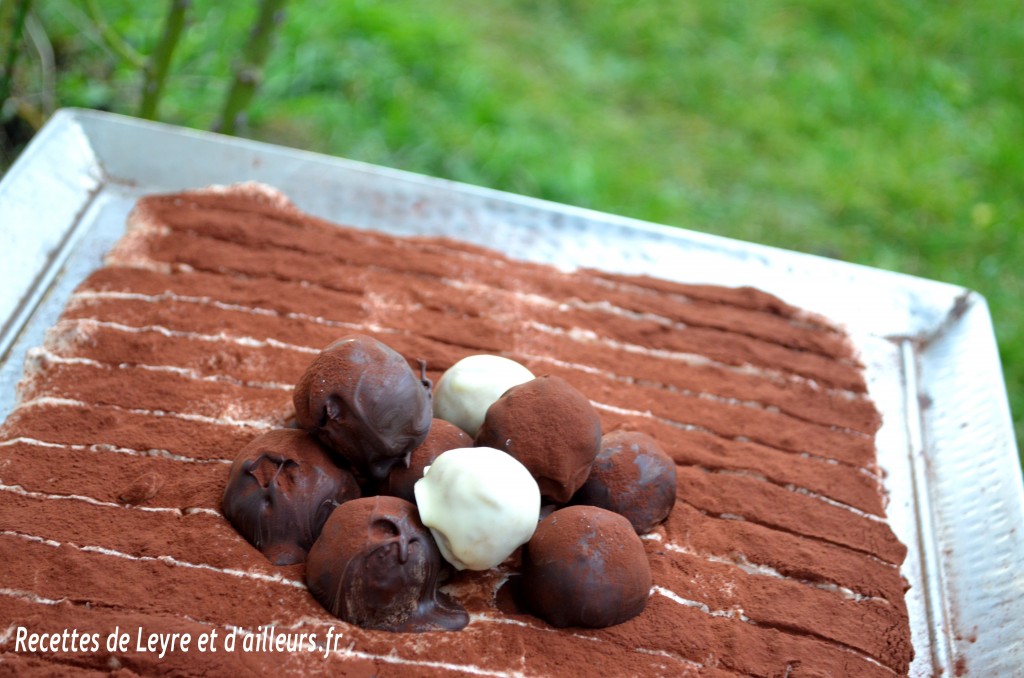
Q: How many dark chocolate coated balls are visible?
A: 7